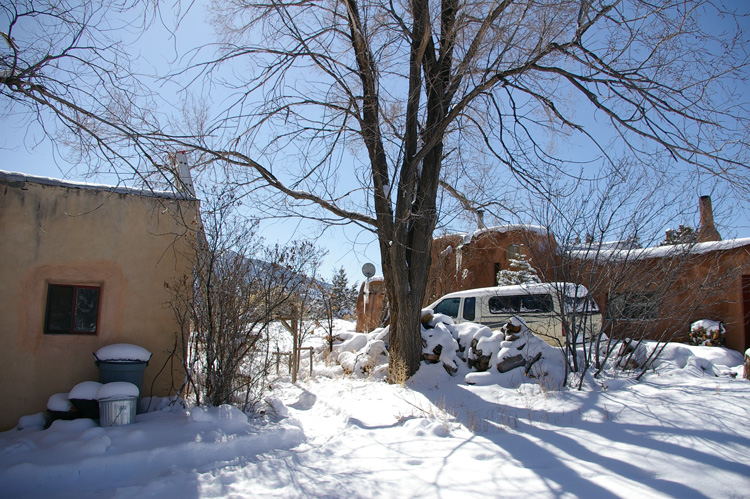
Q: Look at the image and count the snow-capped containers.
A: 4